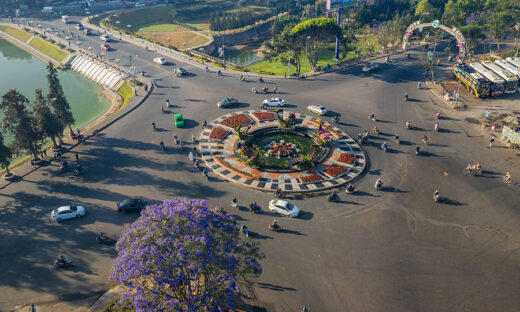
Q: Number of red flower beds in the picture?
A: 6